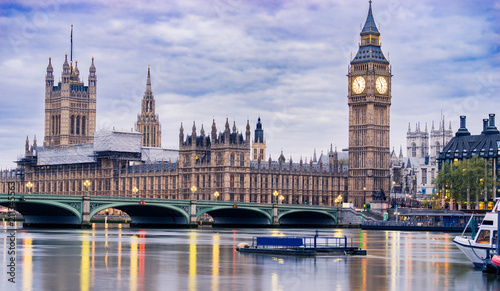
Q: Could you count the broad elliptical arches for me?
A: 4